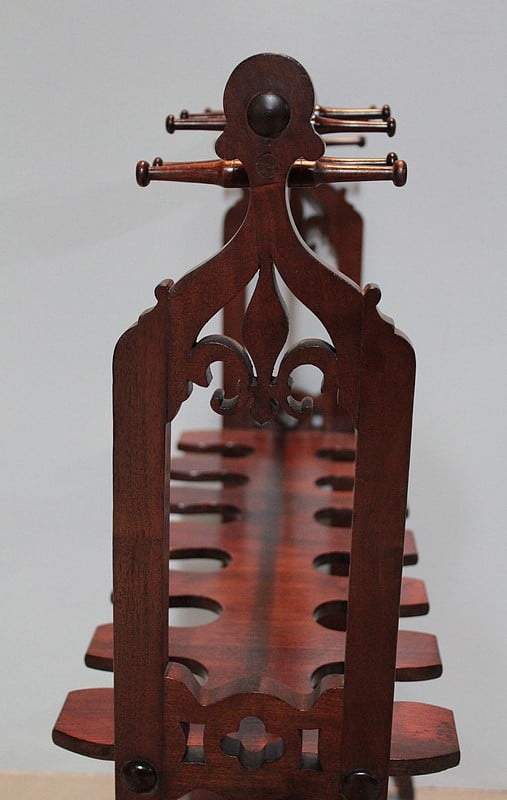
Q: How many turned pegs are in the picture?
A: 11